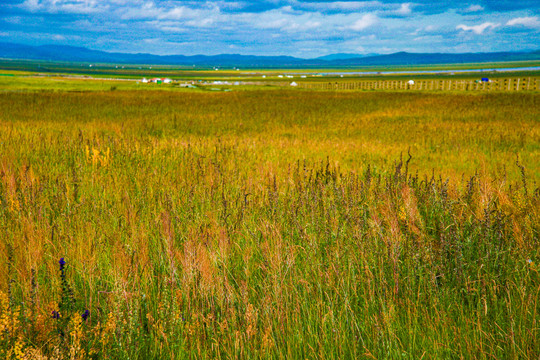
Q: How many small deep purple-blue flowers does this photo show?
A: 3